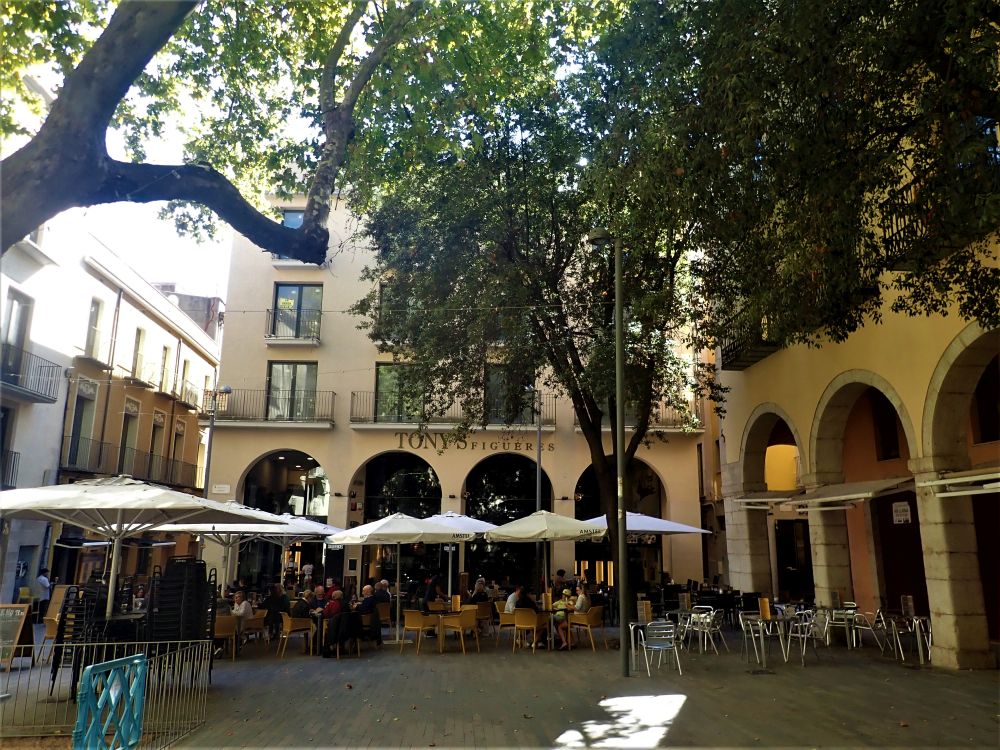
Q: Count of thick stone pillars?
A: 3